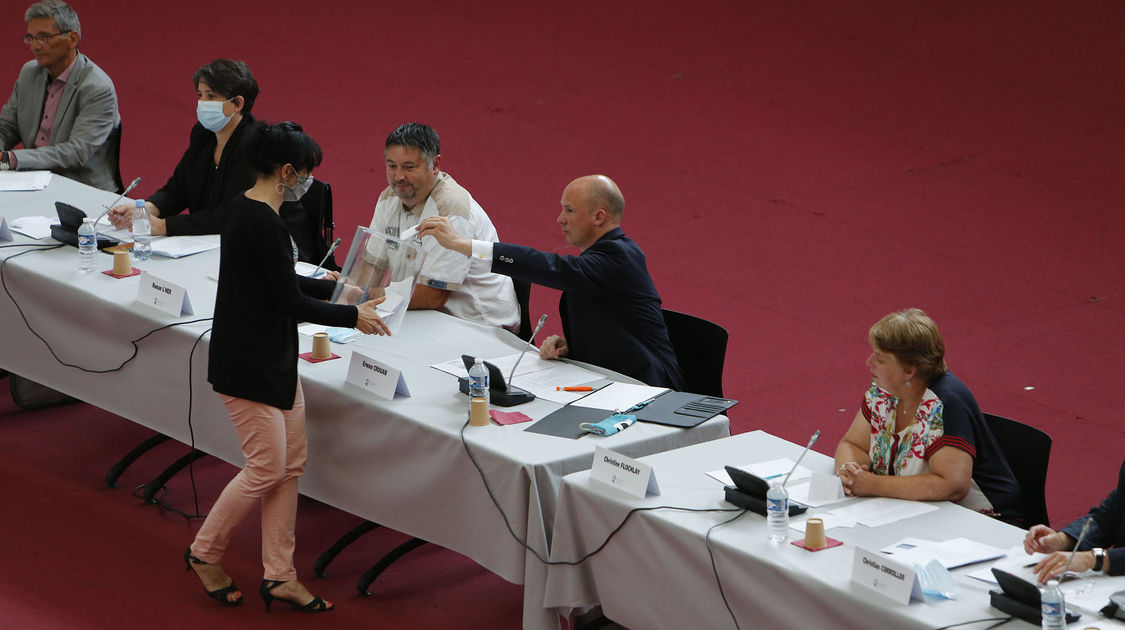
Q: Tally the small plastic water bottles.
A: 5